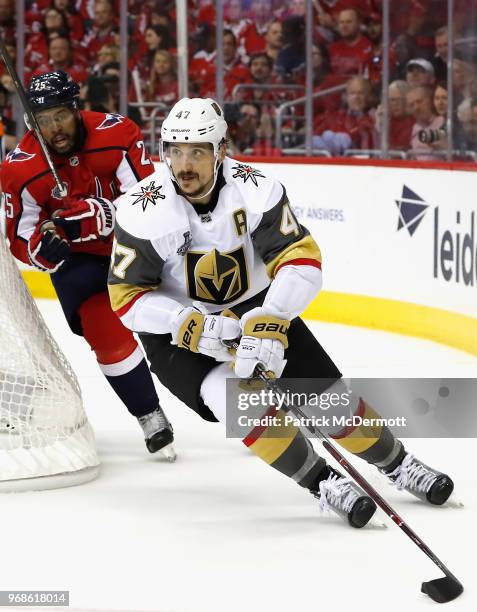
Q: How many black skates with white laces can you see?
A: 3